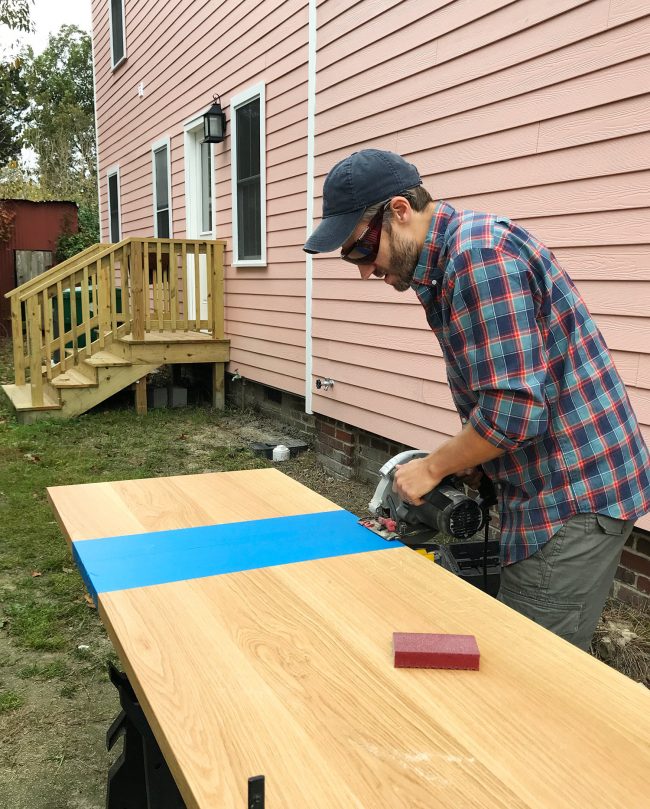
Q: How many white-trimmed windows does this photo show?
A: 4